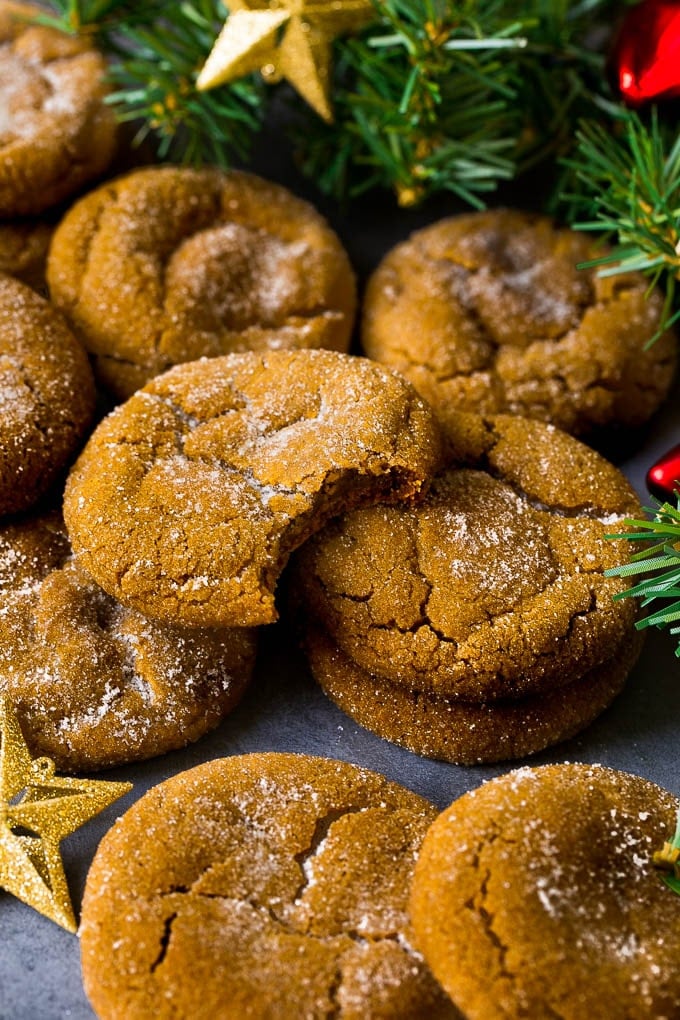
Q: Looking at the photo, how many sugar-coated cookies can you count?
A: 11